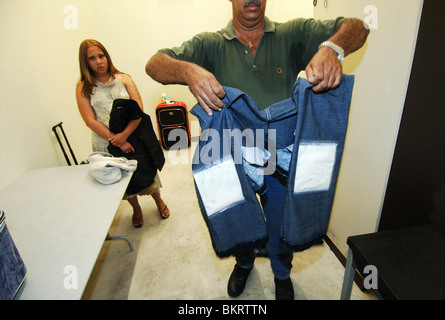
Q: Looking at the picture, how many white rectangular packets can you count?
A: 2